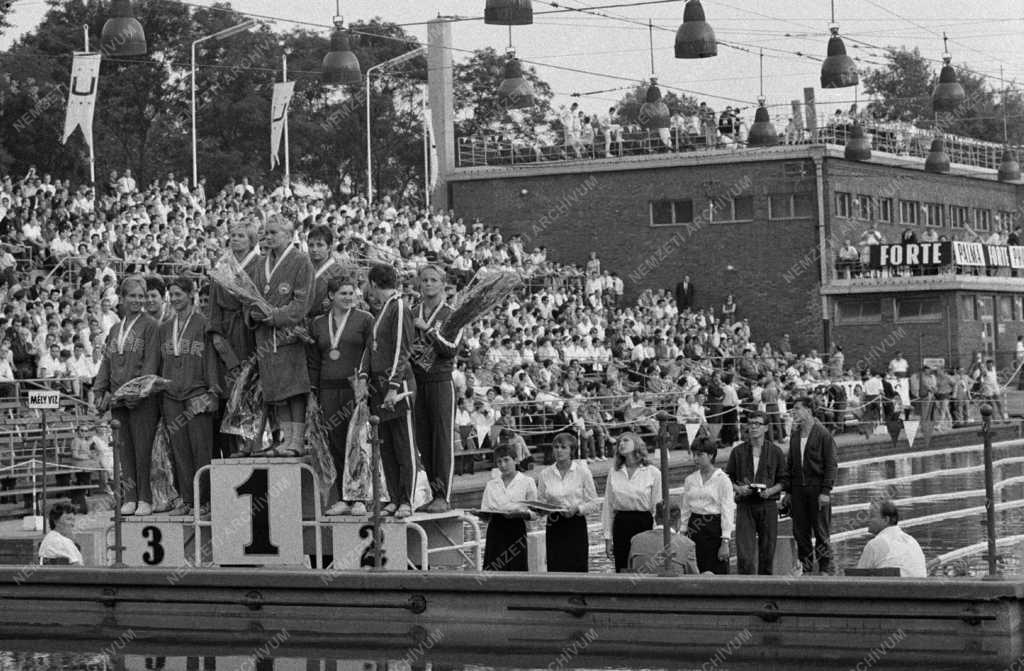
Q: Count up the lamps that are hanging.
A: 12